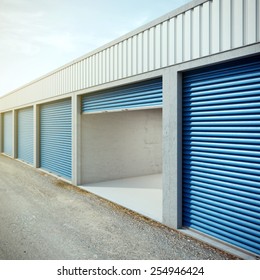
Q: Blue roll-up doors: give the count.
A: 5